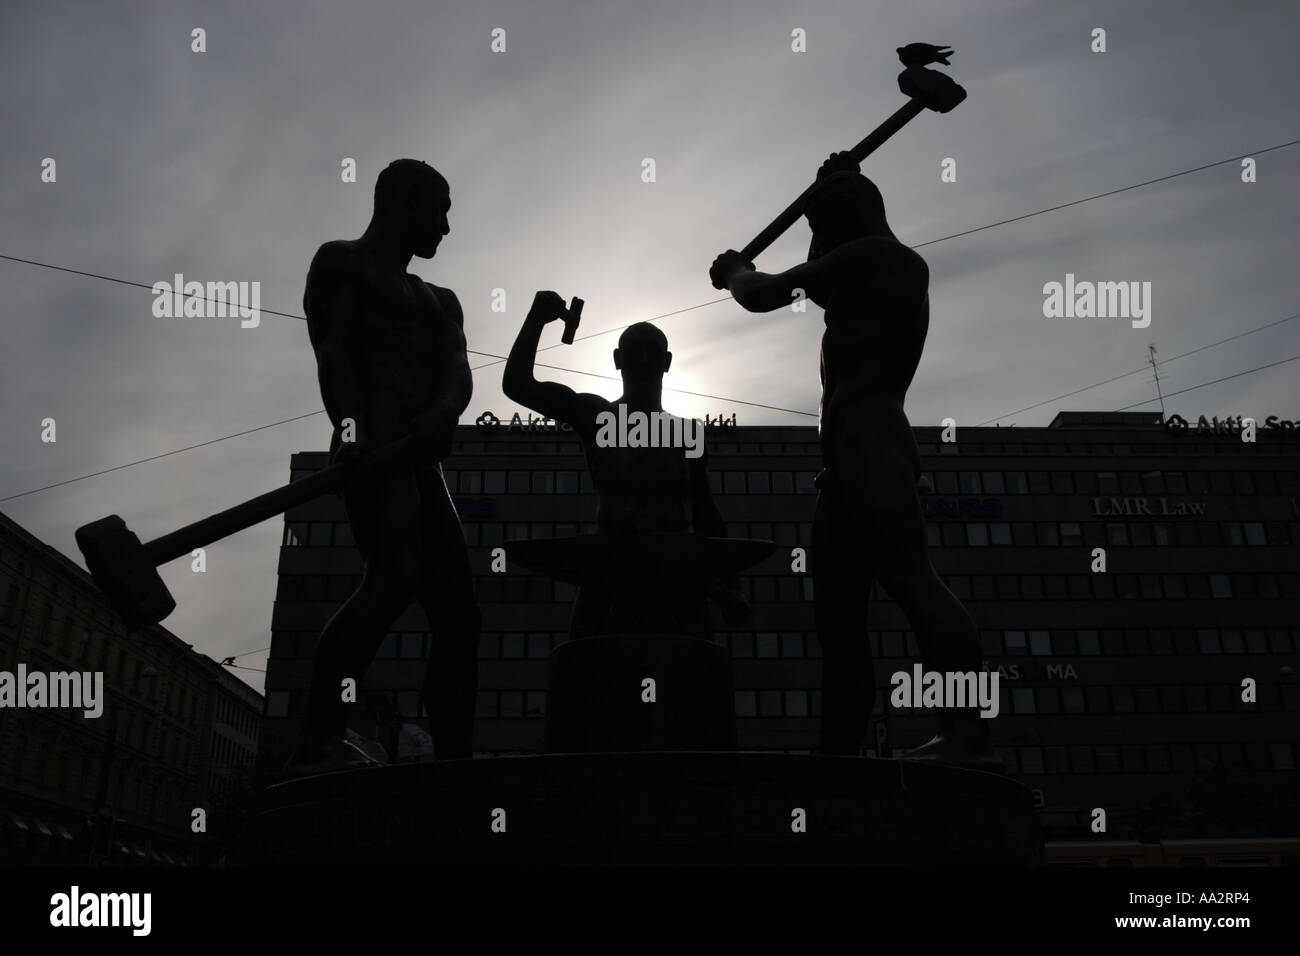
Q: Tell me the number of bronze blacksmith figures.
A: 3